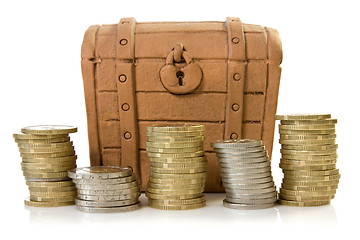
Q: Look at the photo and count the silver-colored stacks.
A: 2